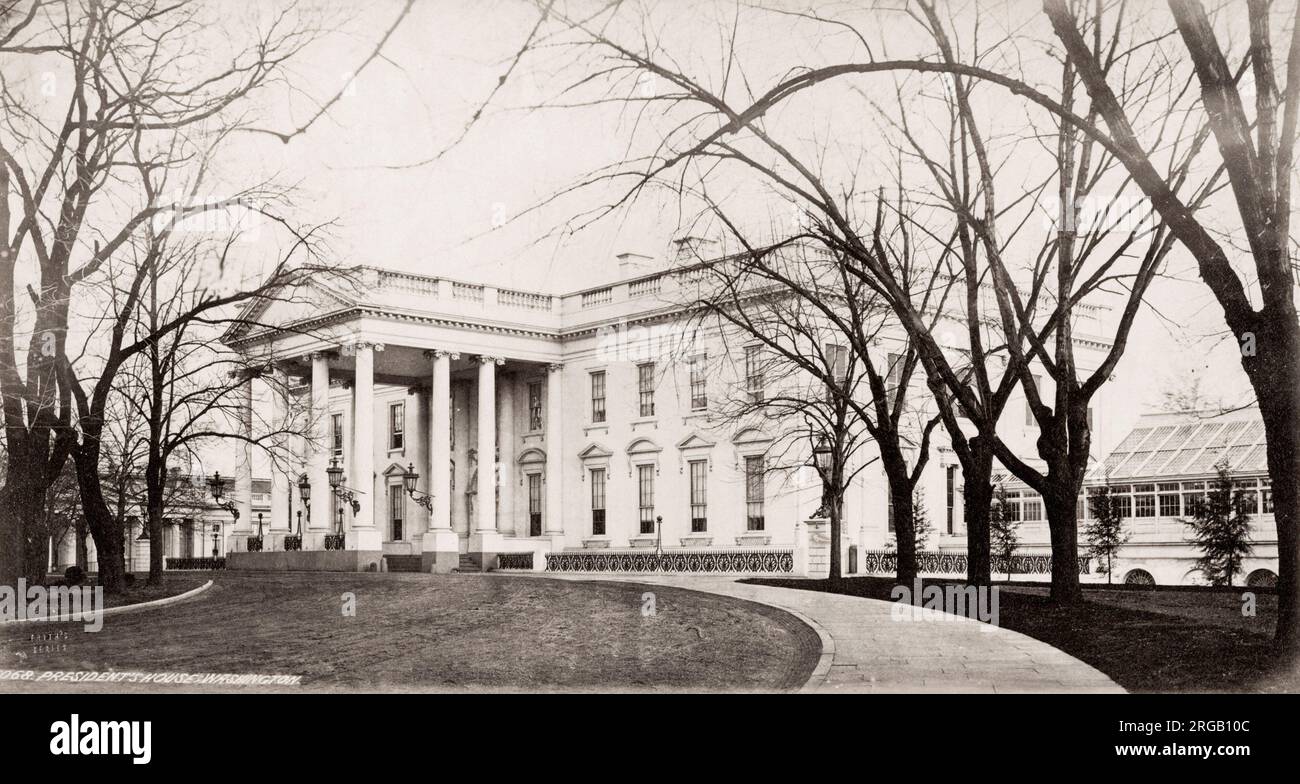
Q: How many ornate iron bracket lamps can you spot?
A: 4